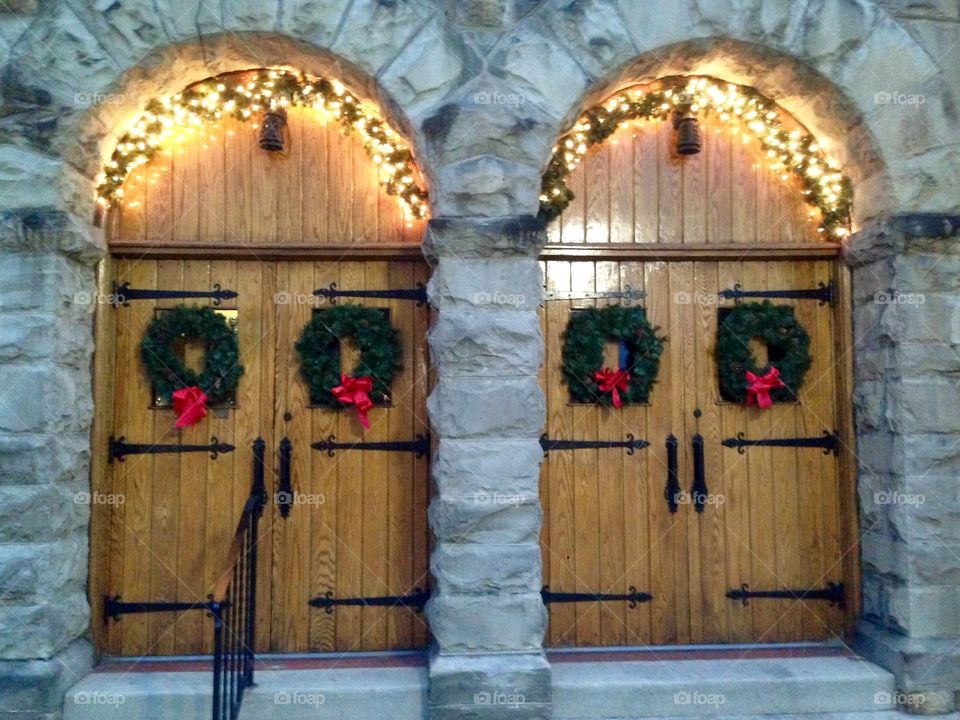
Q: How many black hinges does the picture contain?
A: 12